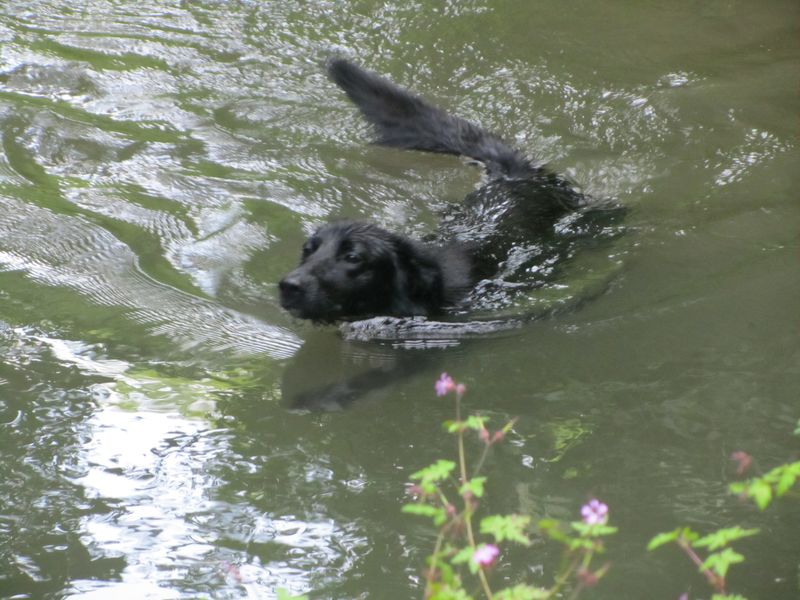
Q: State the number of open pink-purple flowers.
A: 3